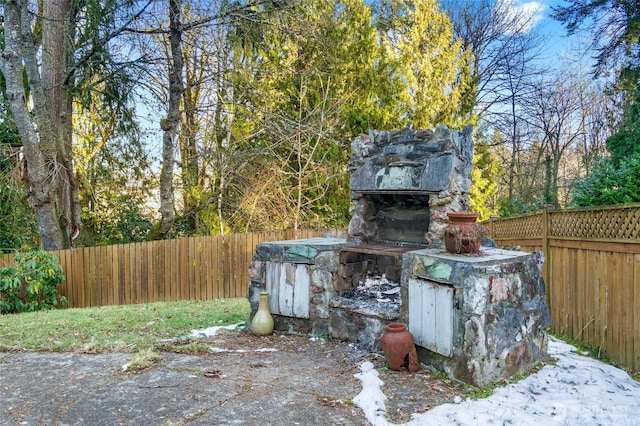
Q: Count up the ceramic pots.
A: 3